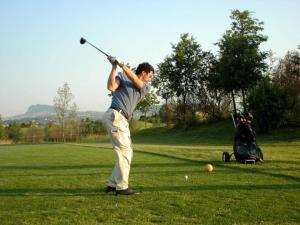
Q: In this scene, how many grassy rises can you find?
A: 1